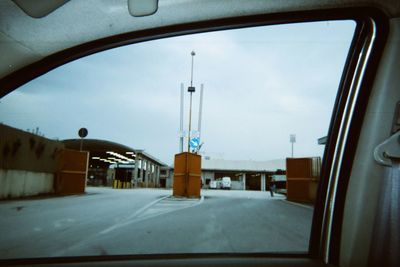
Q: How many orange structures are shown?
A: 3